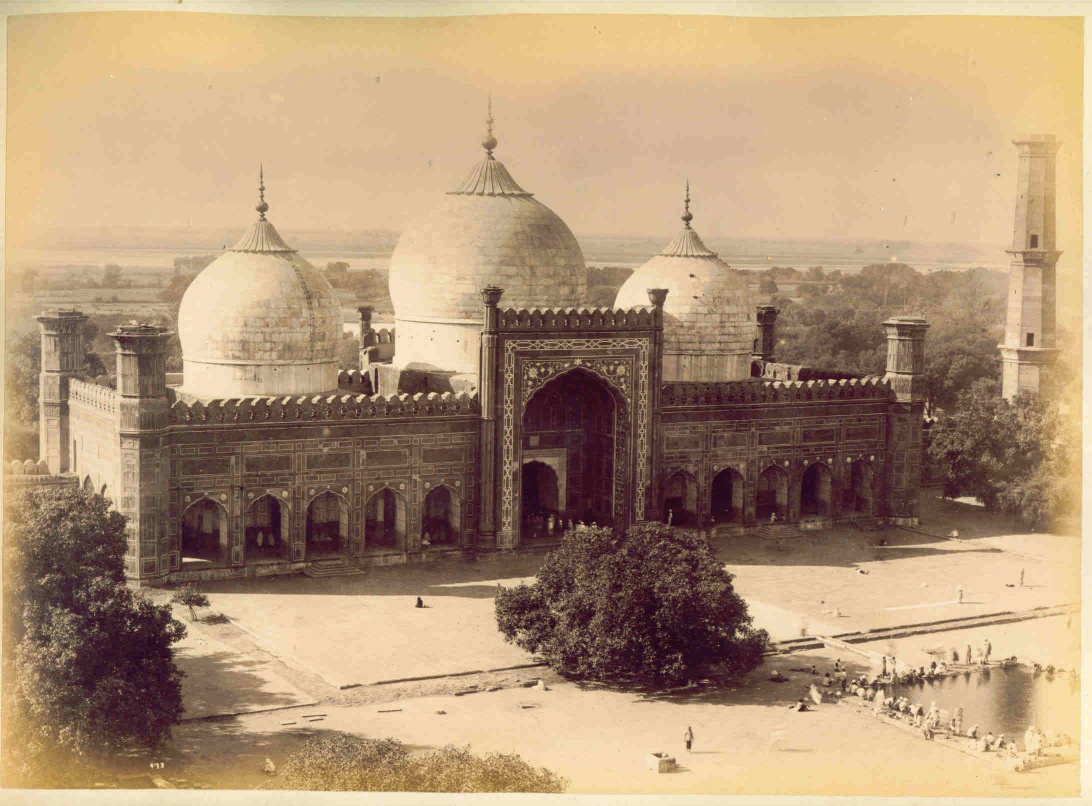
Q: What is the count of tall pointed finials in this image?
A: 3